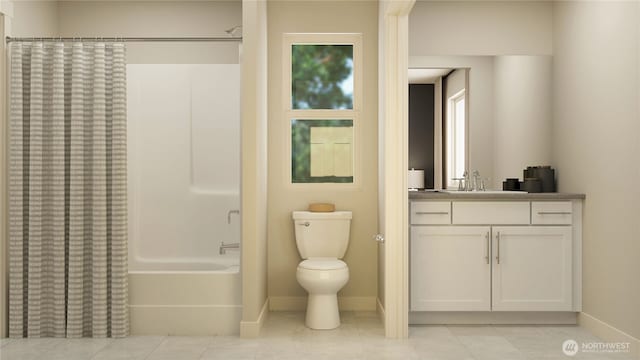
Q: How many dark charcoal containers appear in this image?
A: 3